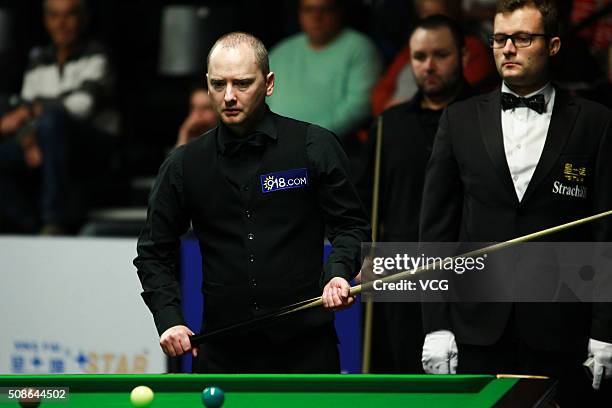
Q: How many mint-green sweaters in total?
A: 1